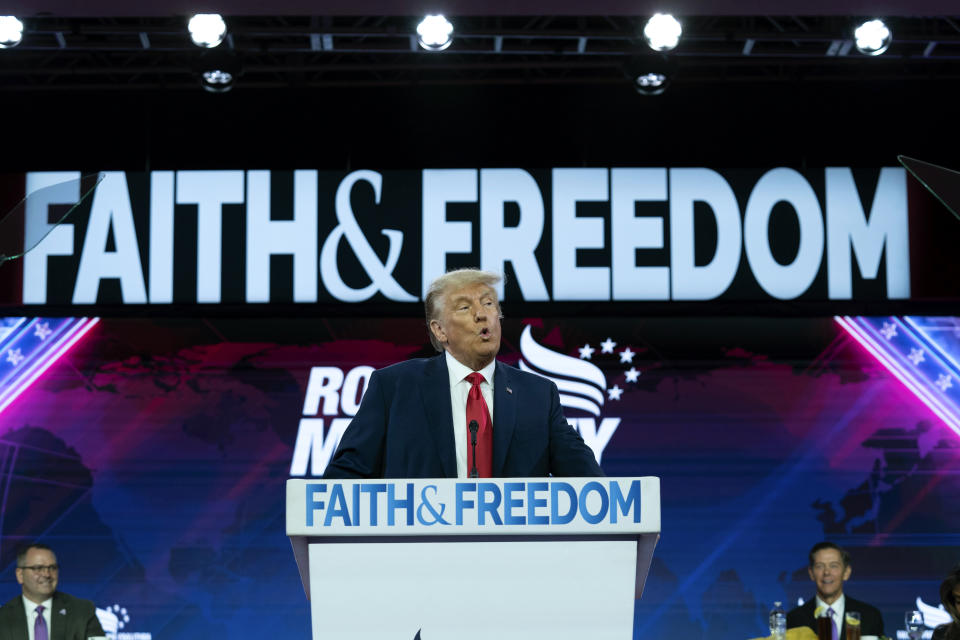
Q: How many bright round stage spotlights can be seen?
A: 5